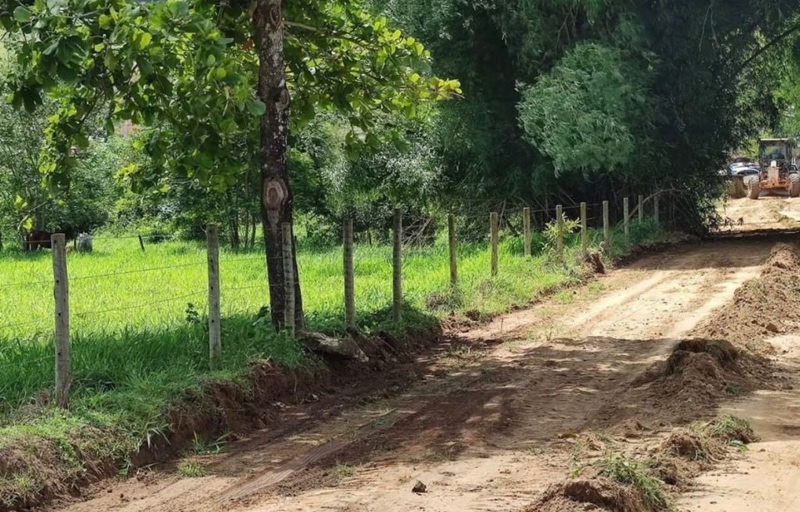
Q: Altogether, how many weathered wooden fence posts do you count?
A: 14